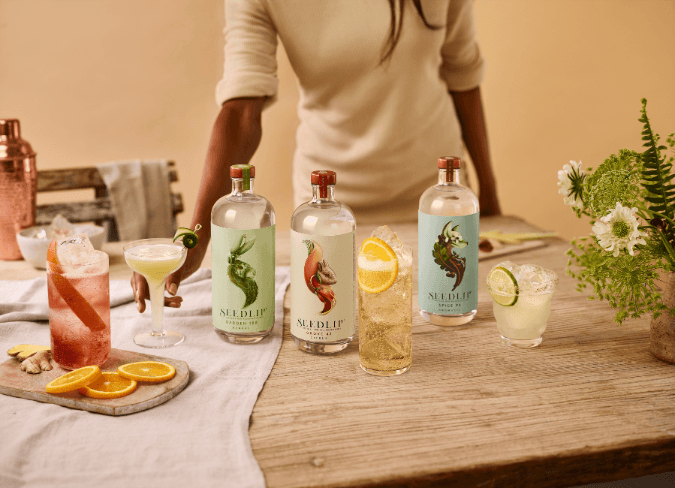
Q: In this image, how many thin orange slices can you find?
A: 4